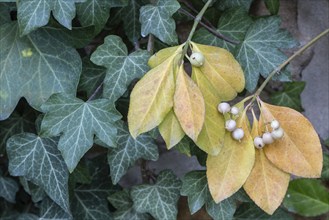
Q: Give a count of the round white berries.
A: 9